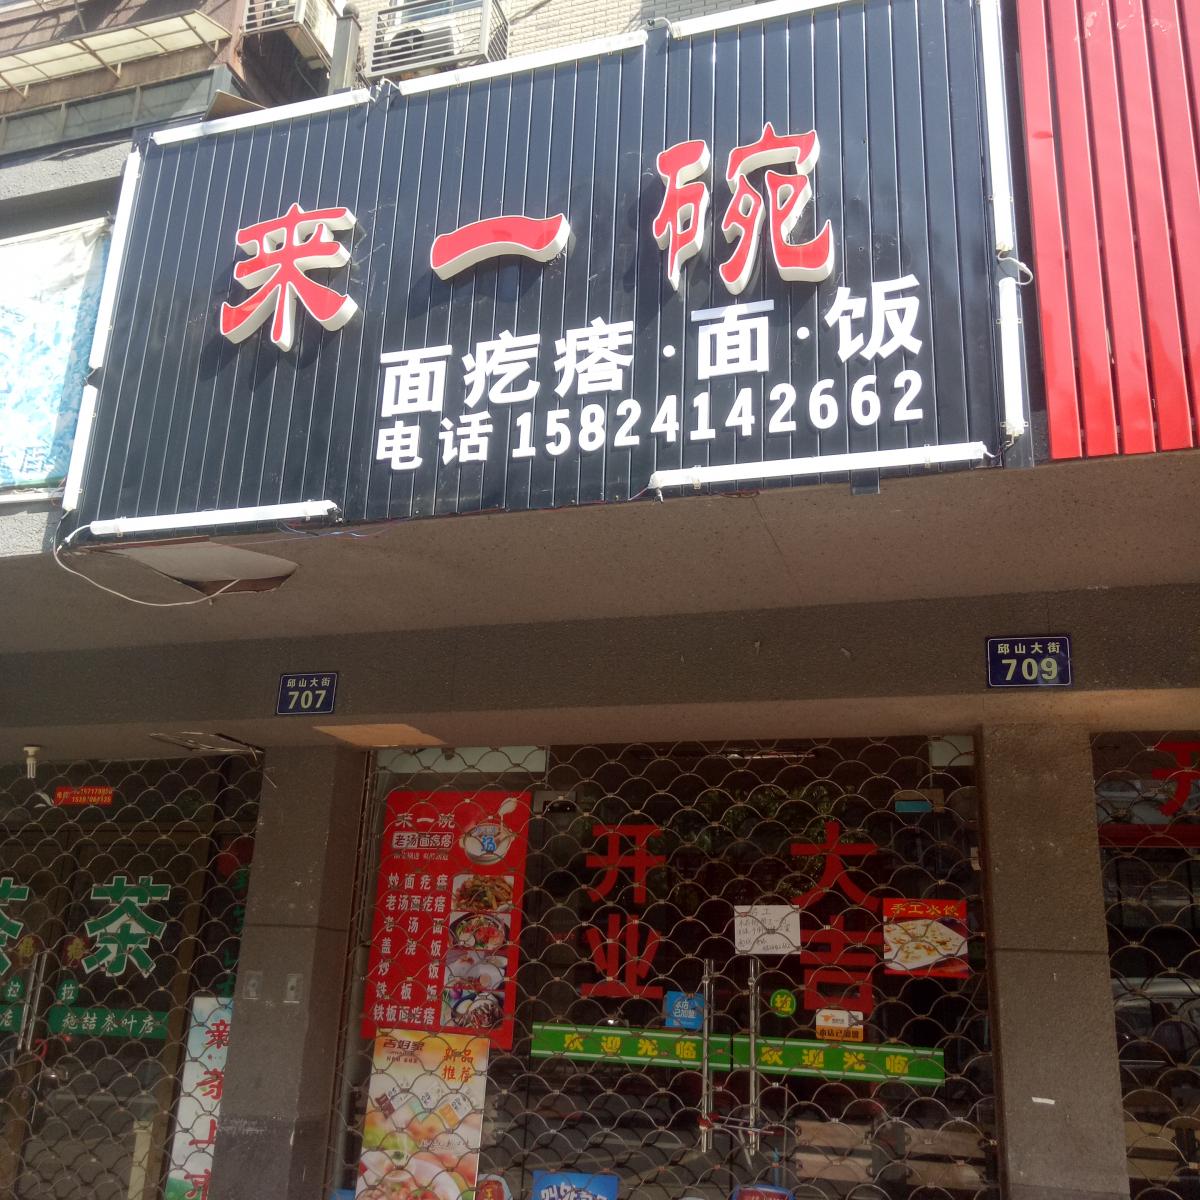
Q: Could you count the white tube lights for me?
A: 9